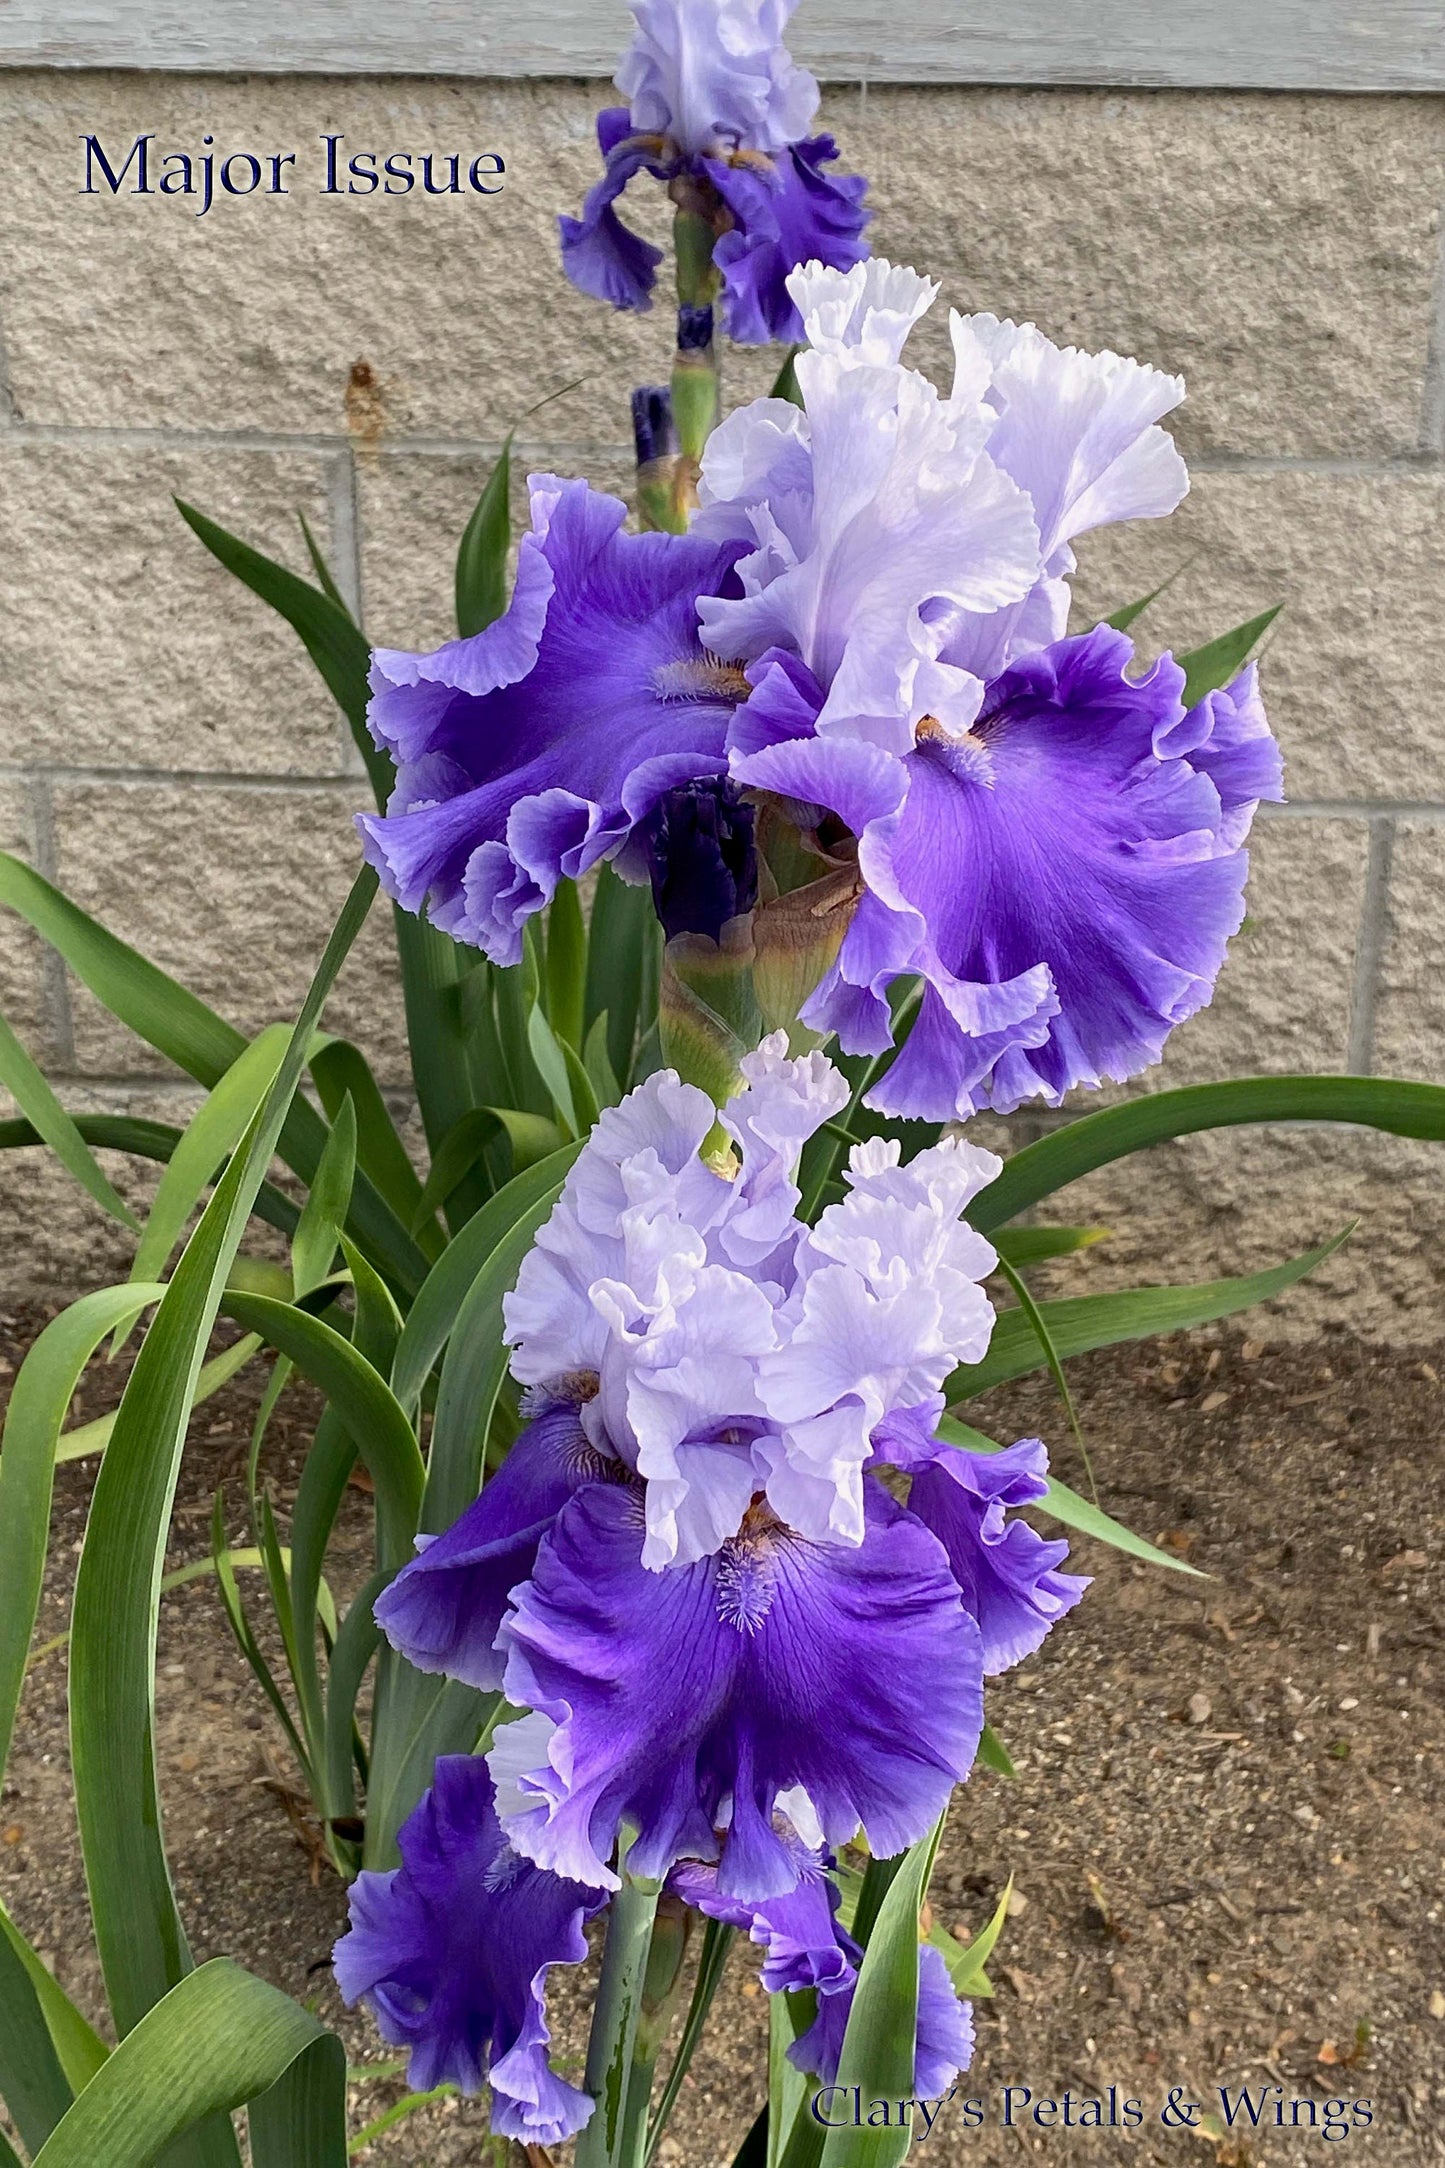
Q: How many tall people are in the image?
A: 0